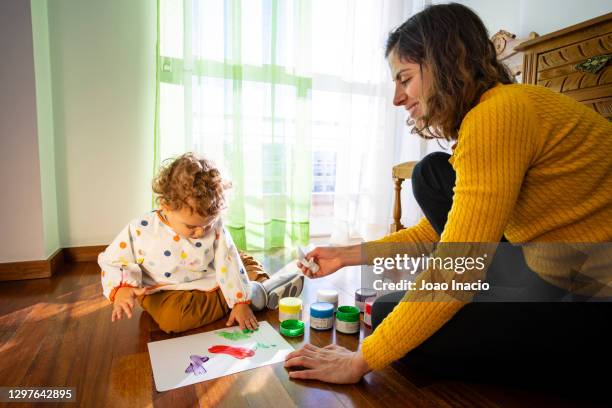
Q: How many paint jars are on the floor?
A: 6